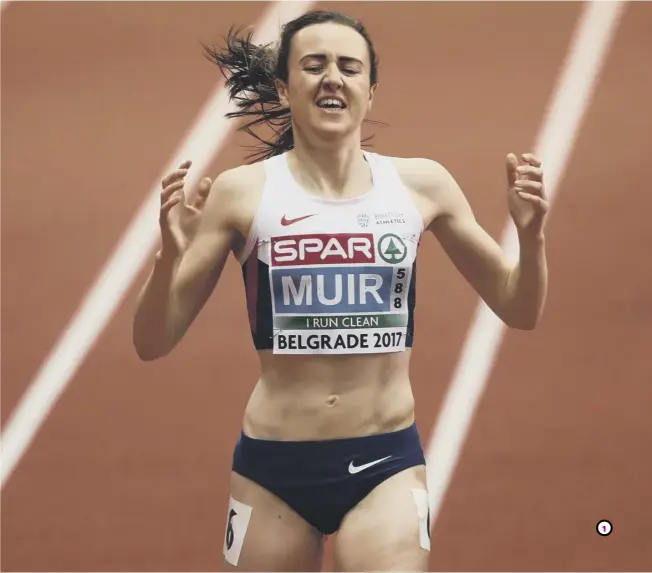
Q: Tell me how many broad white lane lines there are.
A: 2